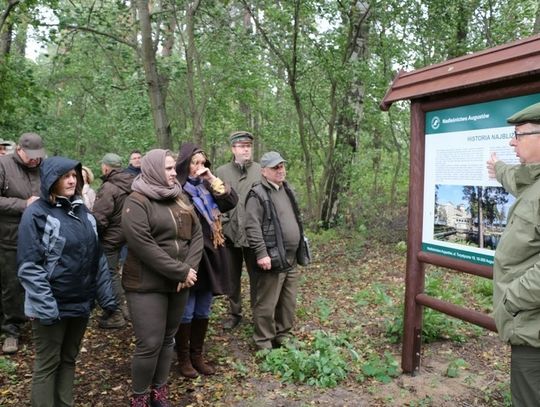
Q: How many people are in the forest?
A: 11